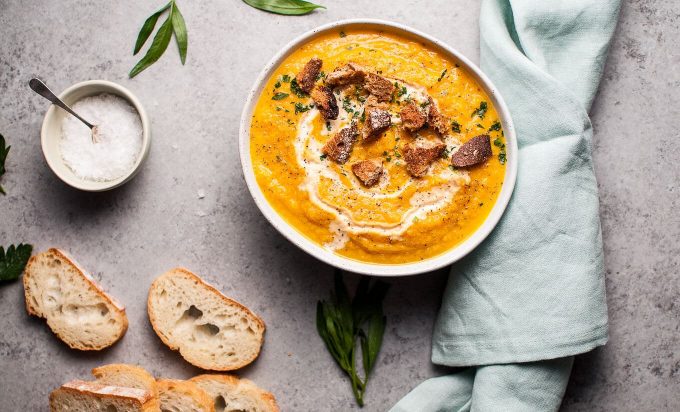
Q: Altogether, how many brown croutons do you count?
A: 11